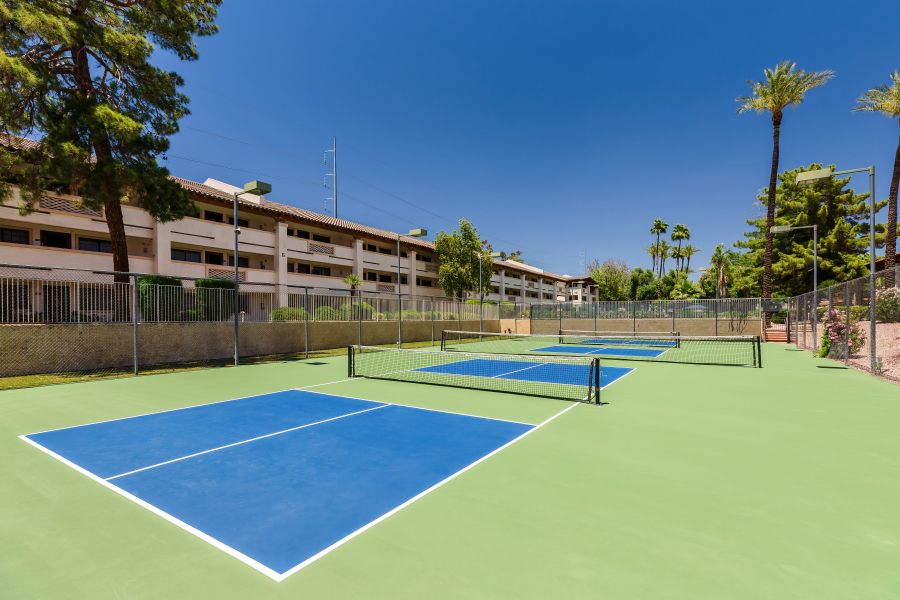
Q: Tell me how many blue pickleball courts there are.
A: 2